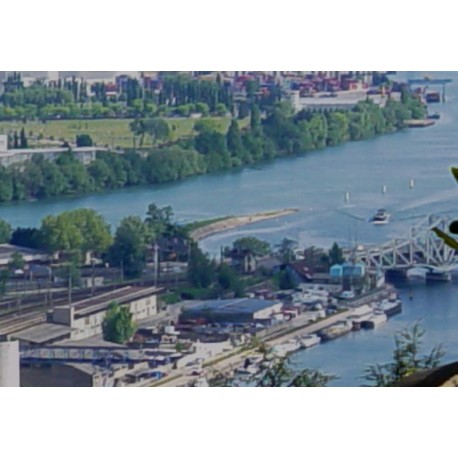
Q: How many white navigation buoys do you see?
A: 3